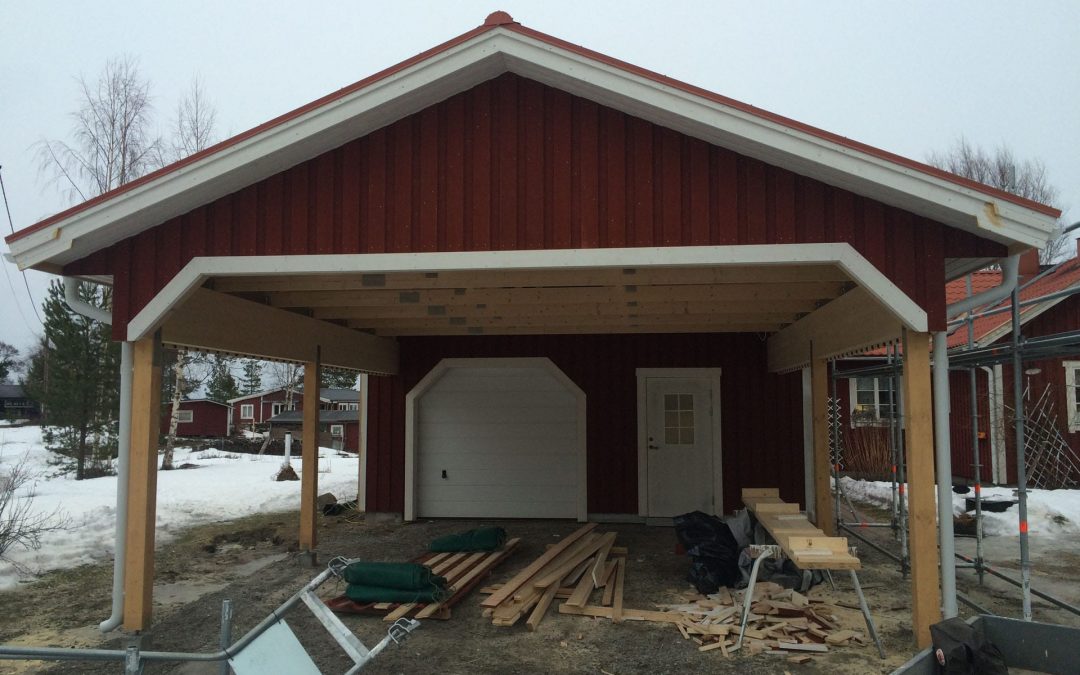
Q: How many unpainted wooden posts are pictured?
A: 4